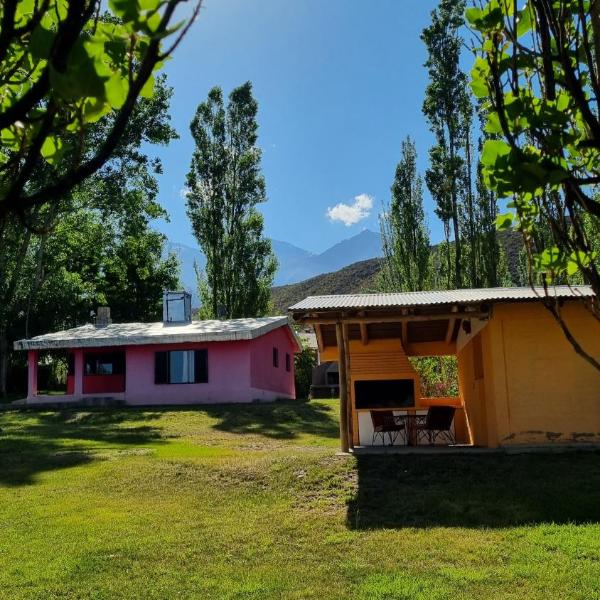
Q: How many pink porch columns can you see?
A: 2